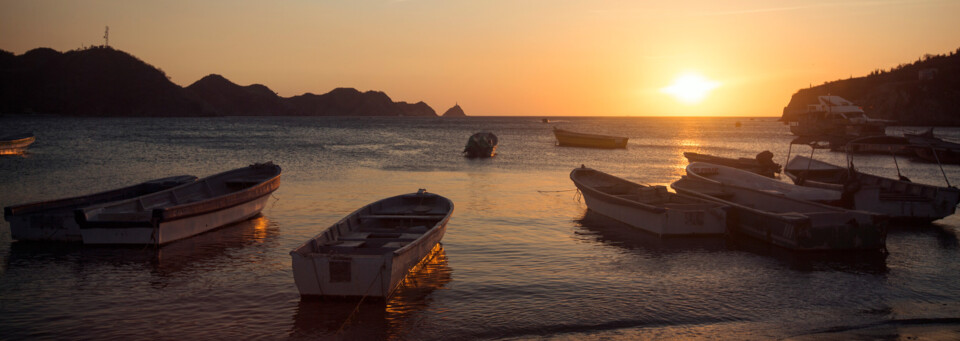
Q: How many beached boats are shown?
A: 0